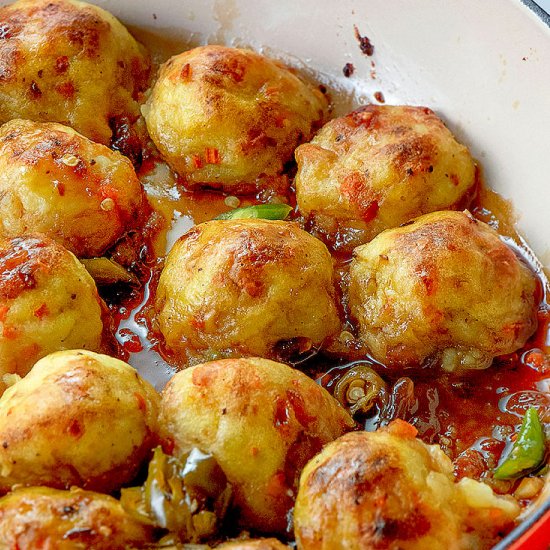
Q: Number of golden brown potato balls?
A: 11